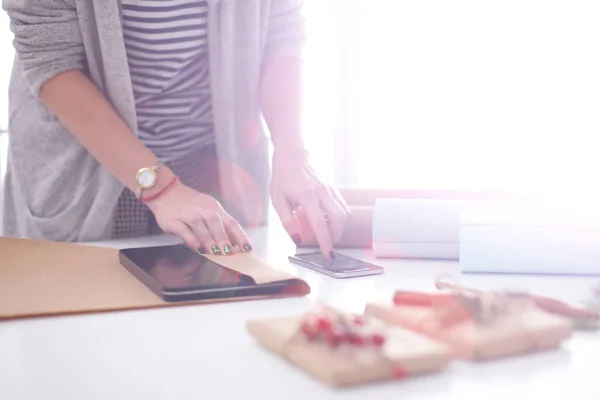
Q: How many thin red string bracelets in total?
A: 1